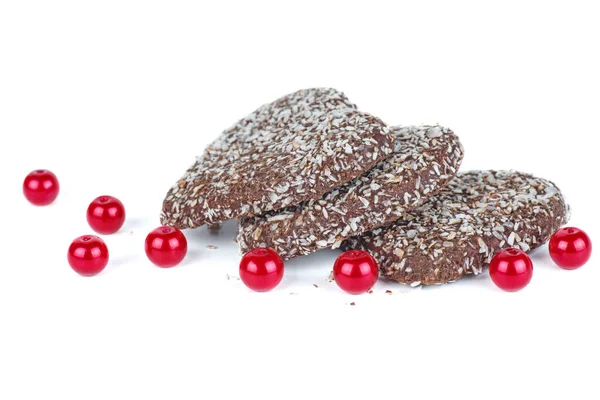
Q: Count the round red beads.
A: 8